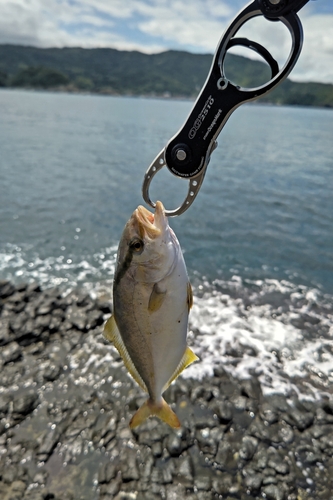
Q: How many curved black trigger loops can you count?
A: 1